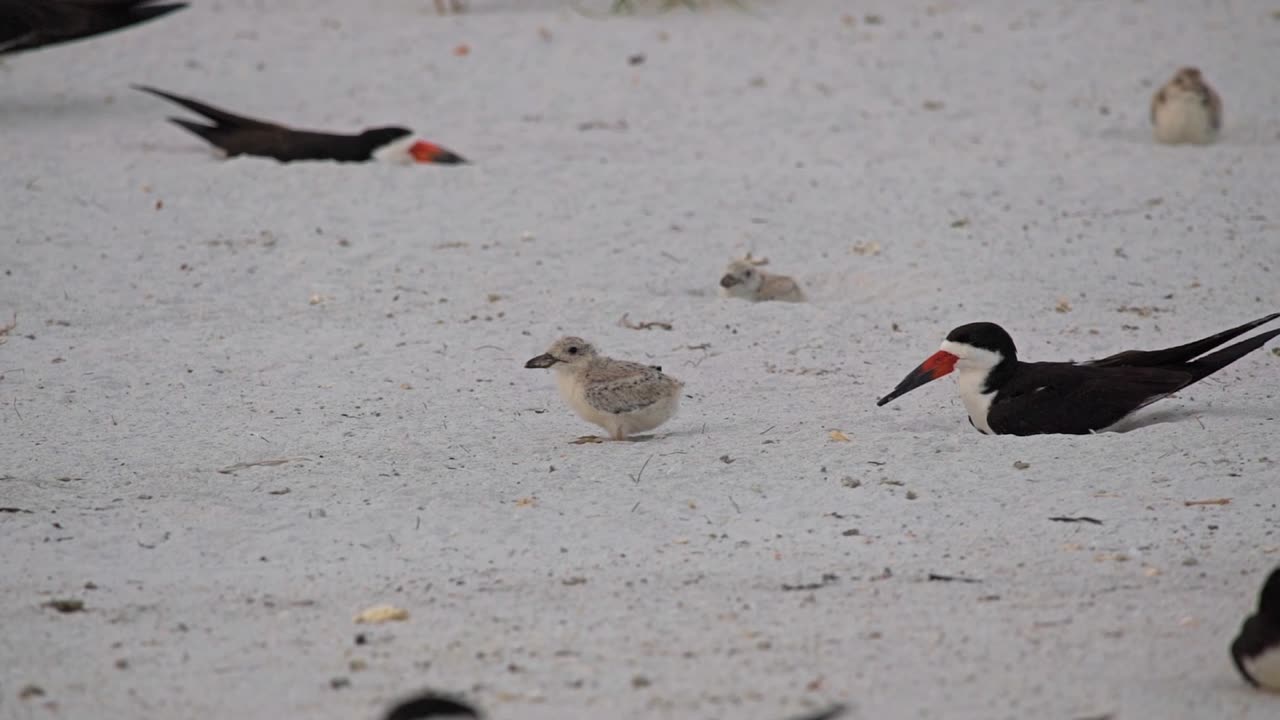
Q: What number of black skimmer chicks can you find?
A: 3